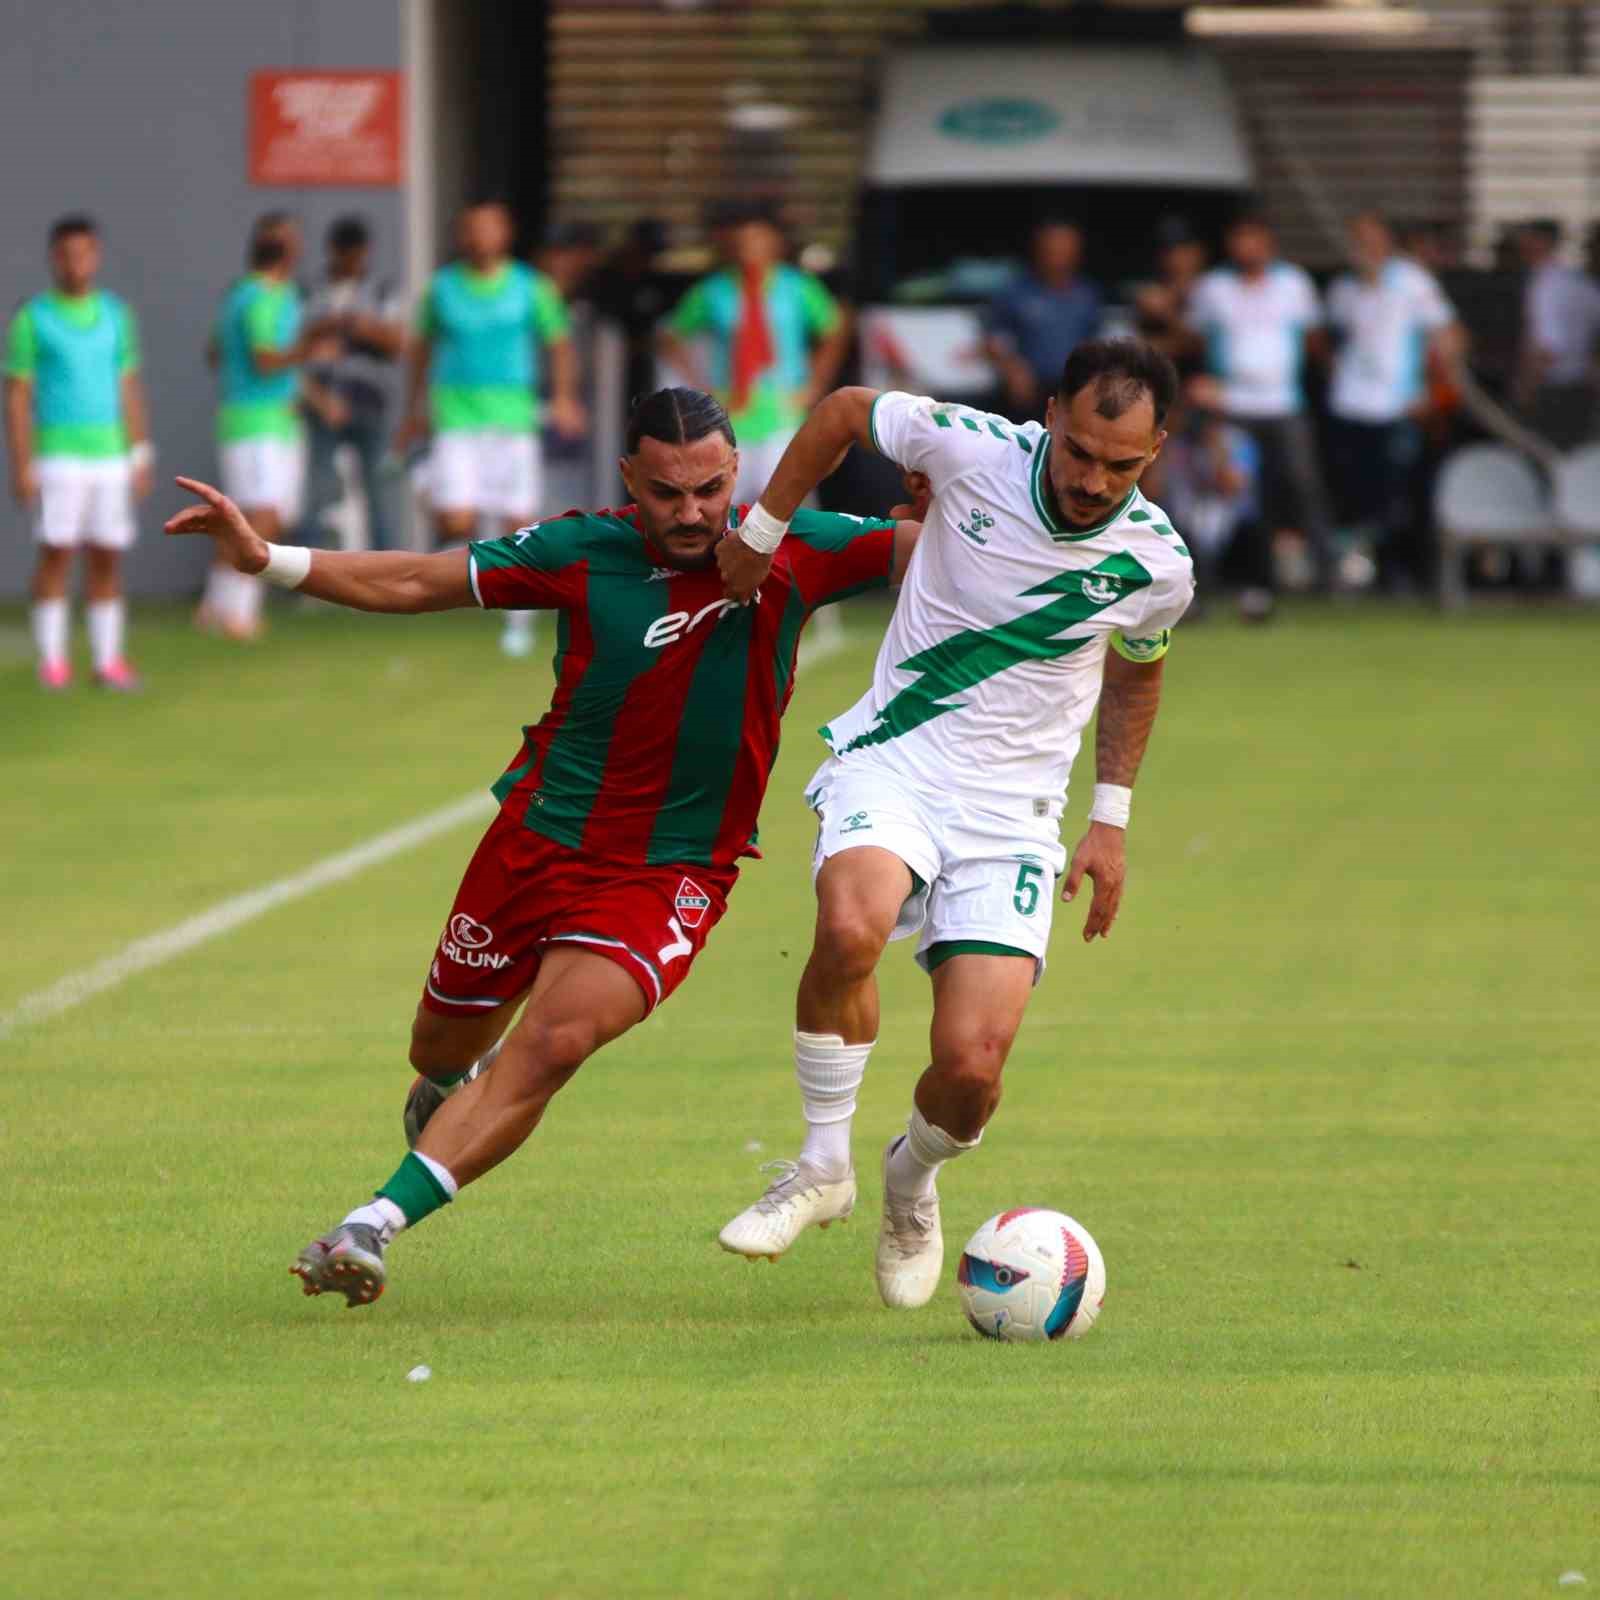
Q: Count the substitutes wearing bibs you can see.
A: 4